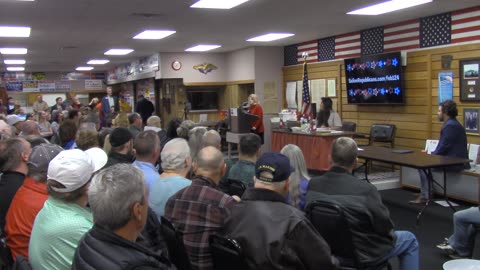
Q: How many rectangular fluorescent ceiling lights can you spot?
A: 12